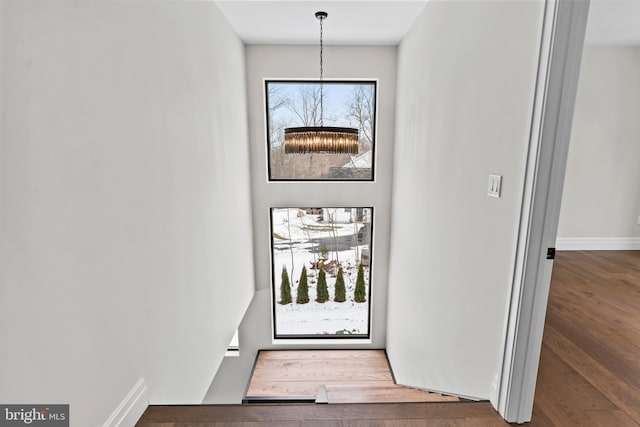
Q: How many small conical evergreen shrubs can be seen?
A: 5